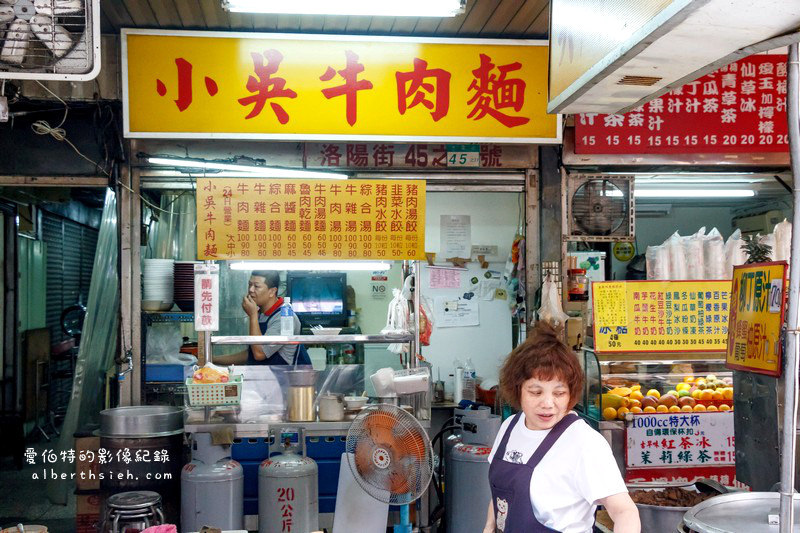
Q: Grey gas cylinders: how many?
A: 4